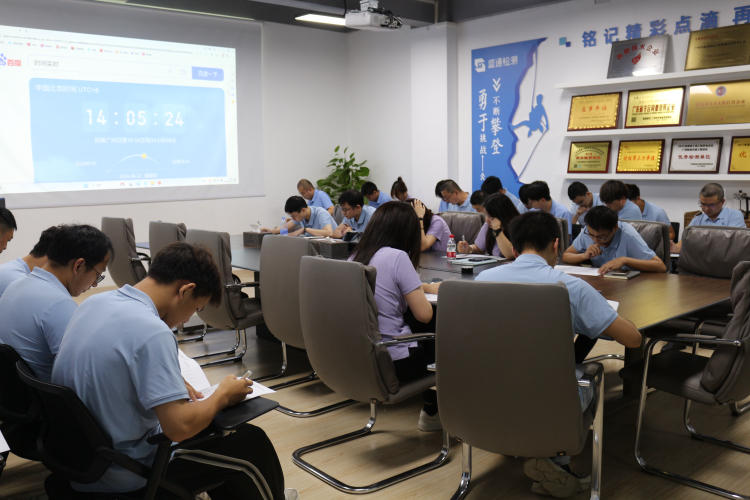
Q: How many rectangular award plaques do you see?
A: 9